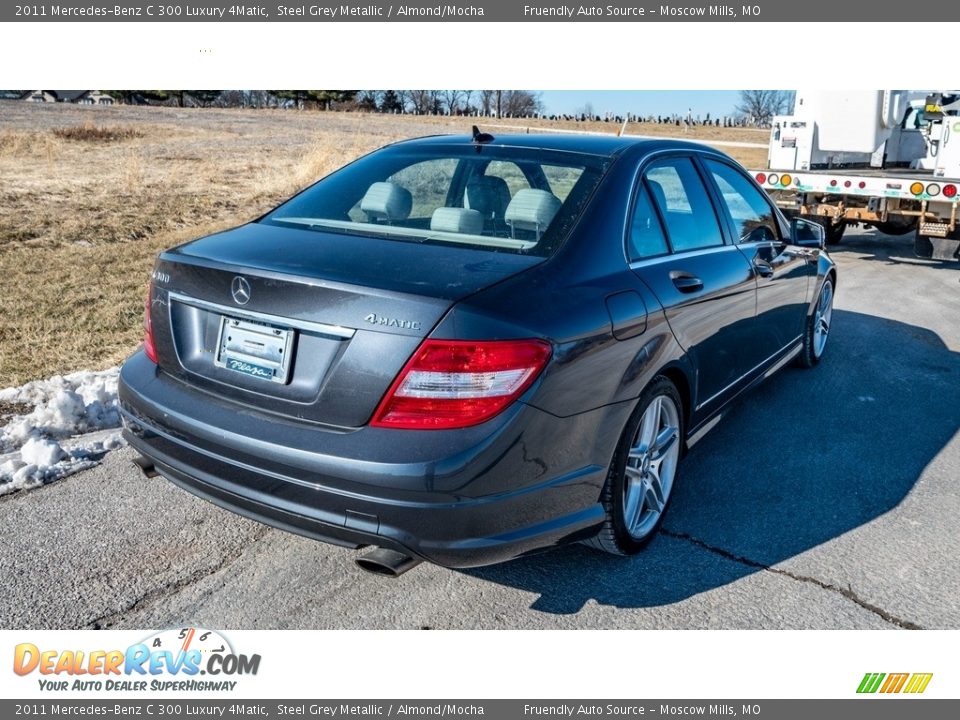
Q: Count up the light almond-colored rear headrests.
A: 3